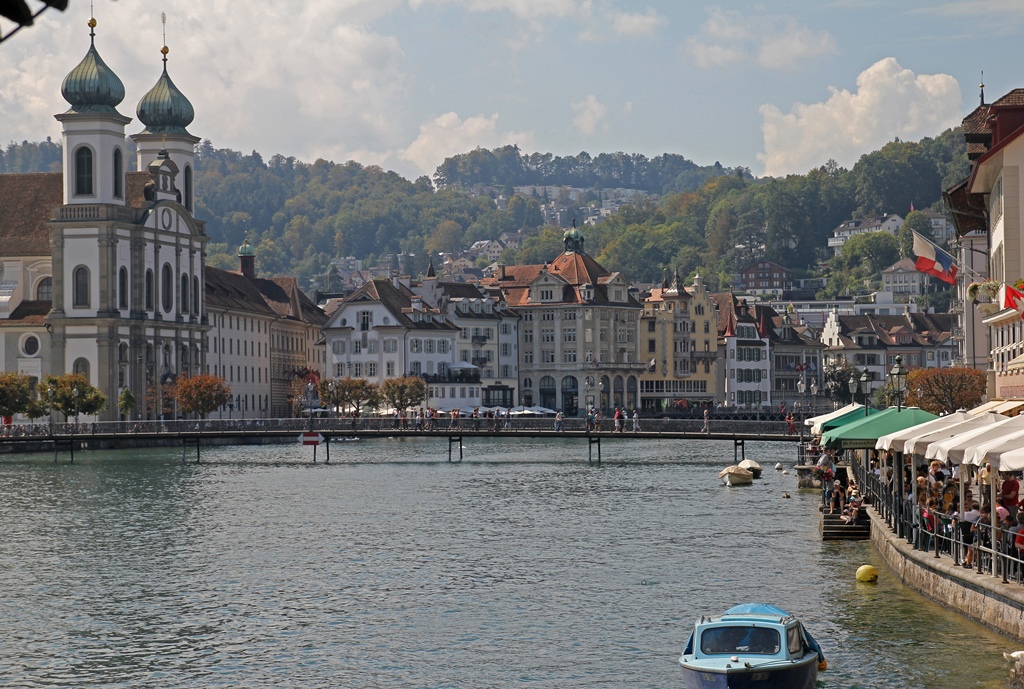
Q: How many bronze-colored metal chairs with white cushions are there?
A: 0